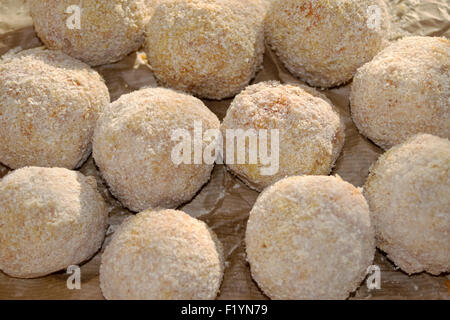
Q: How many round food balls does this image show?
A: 11